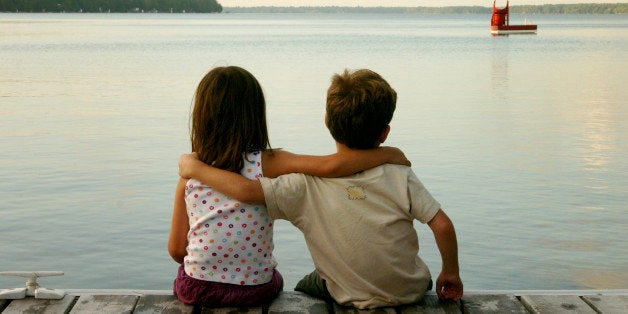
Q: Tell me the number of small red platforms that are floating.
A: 1